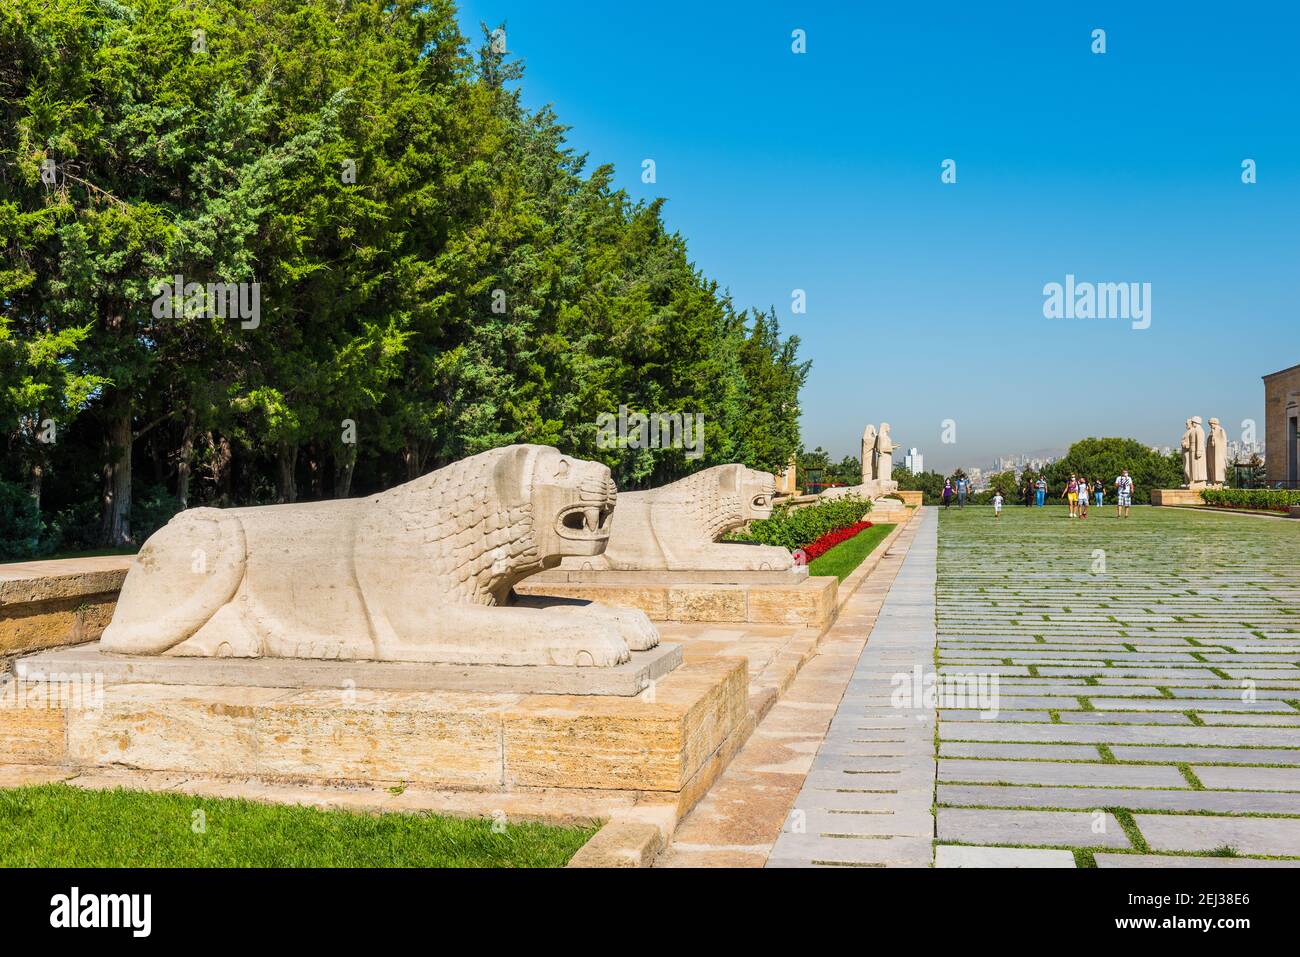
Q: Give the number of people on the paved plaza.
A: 9